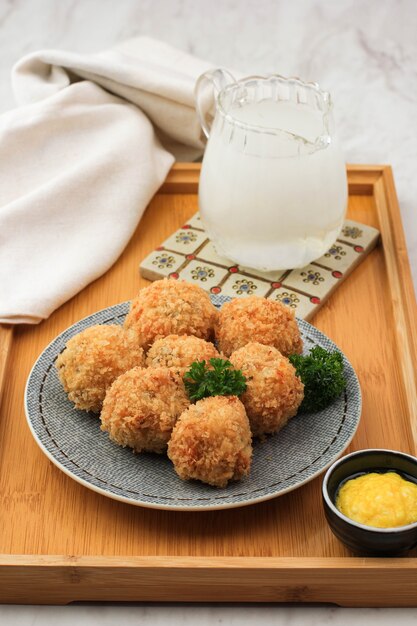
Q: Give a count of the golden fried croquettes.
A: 7